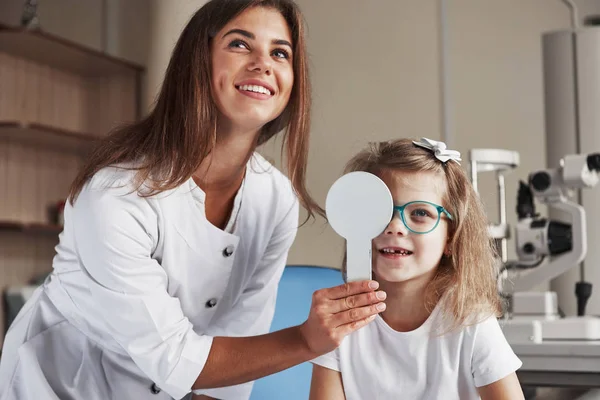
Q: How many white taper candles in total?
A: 0